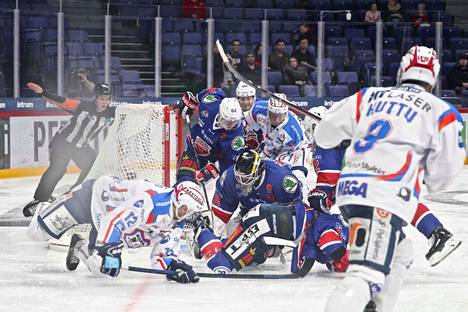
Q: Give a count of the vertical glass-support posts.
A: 9